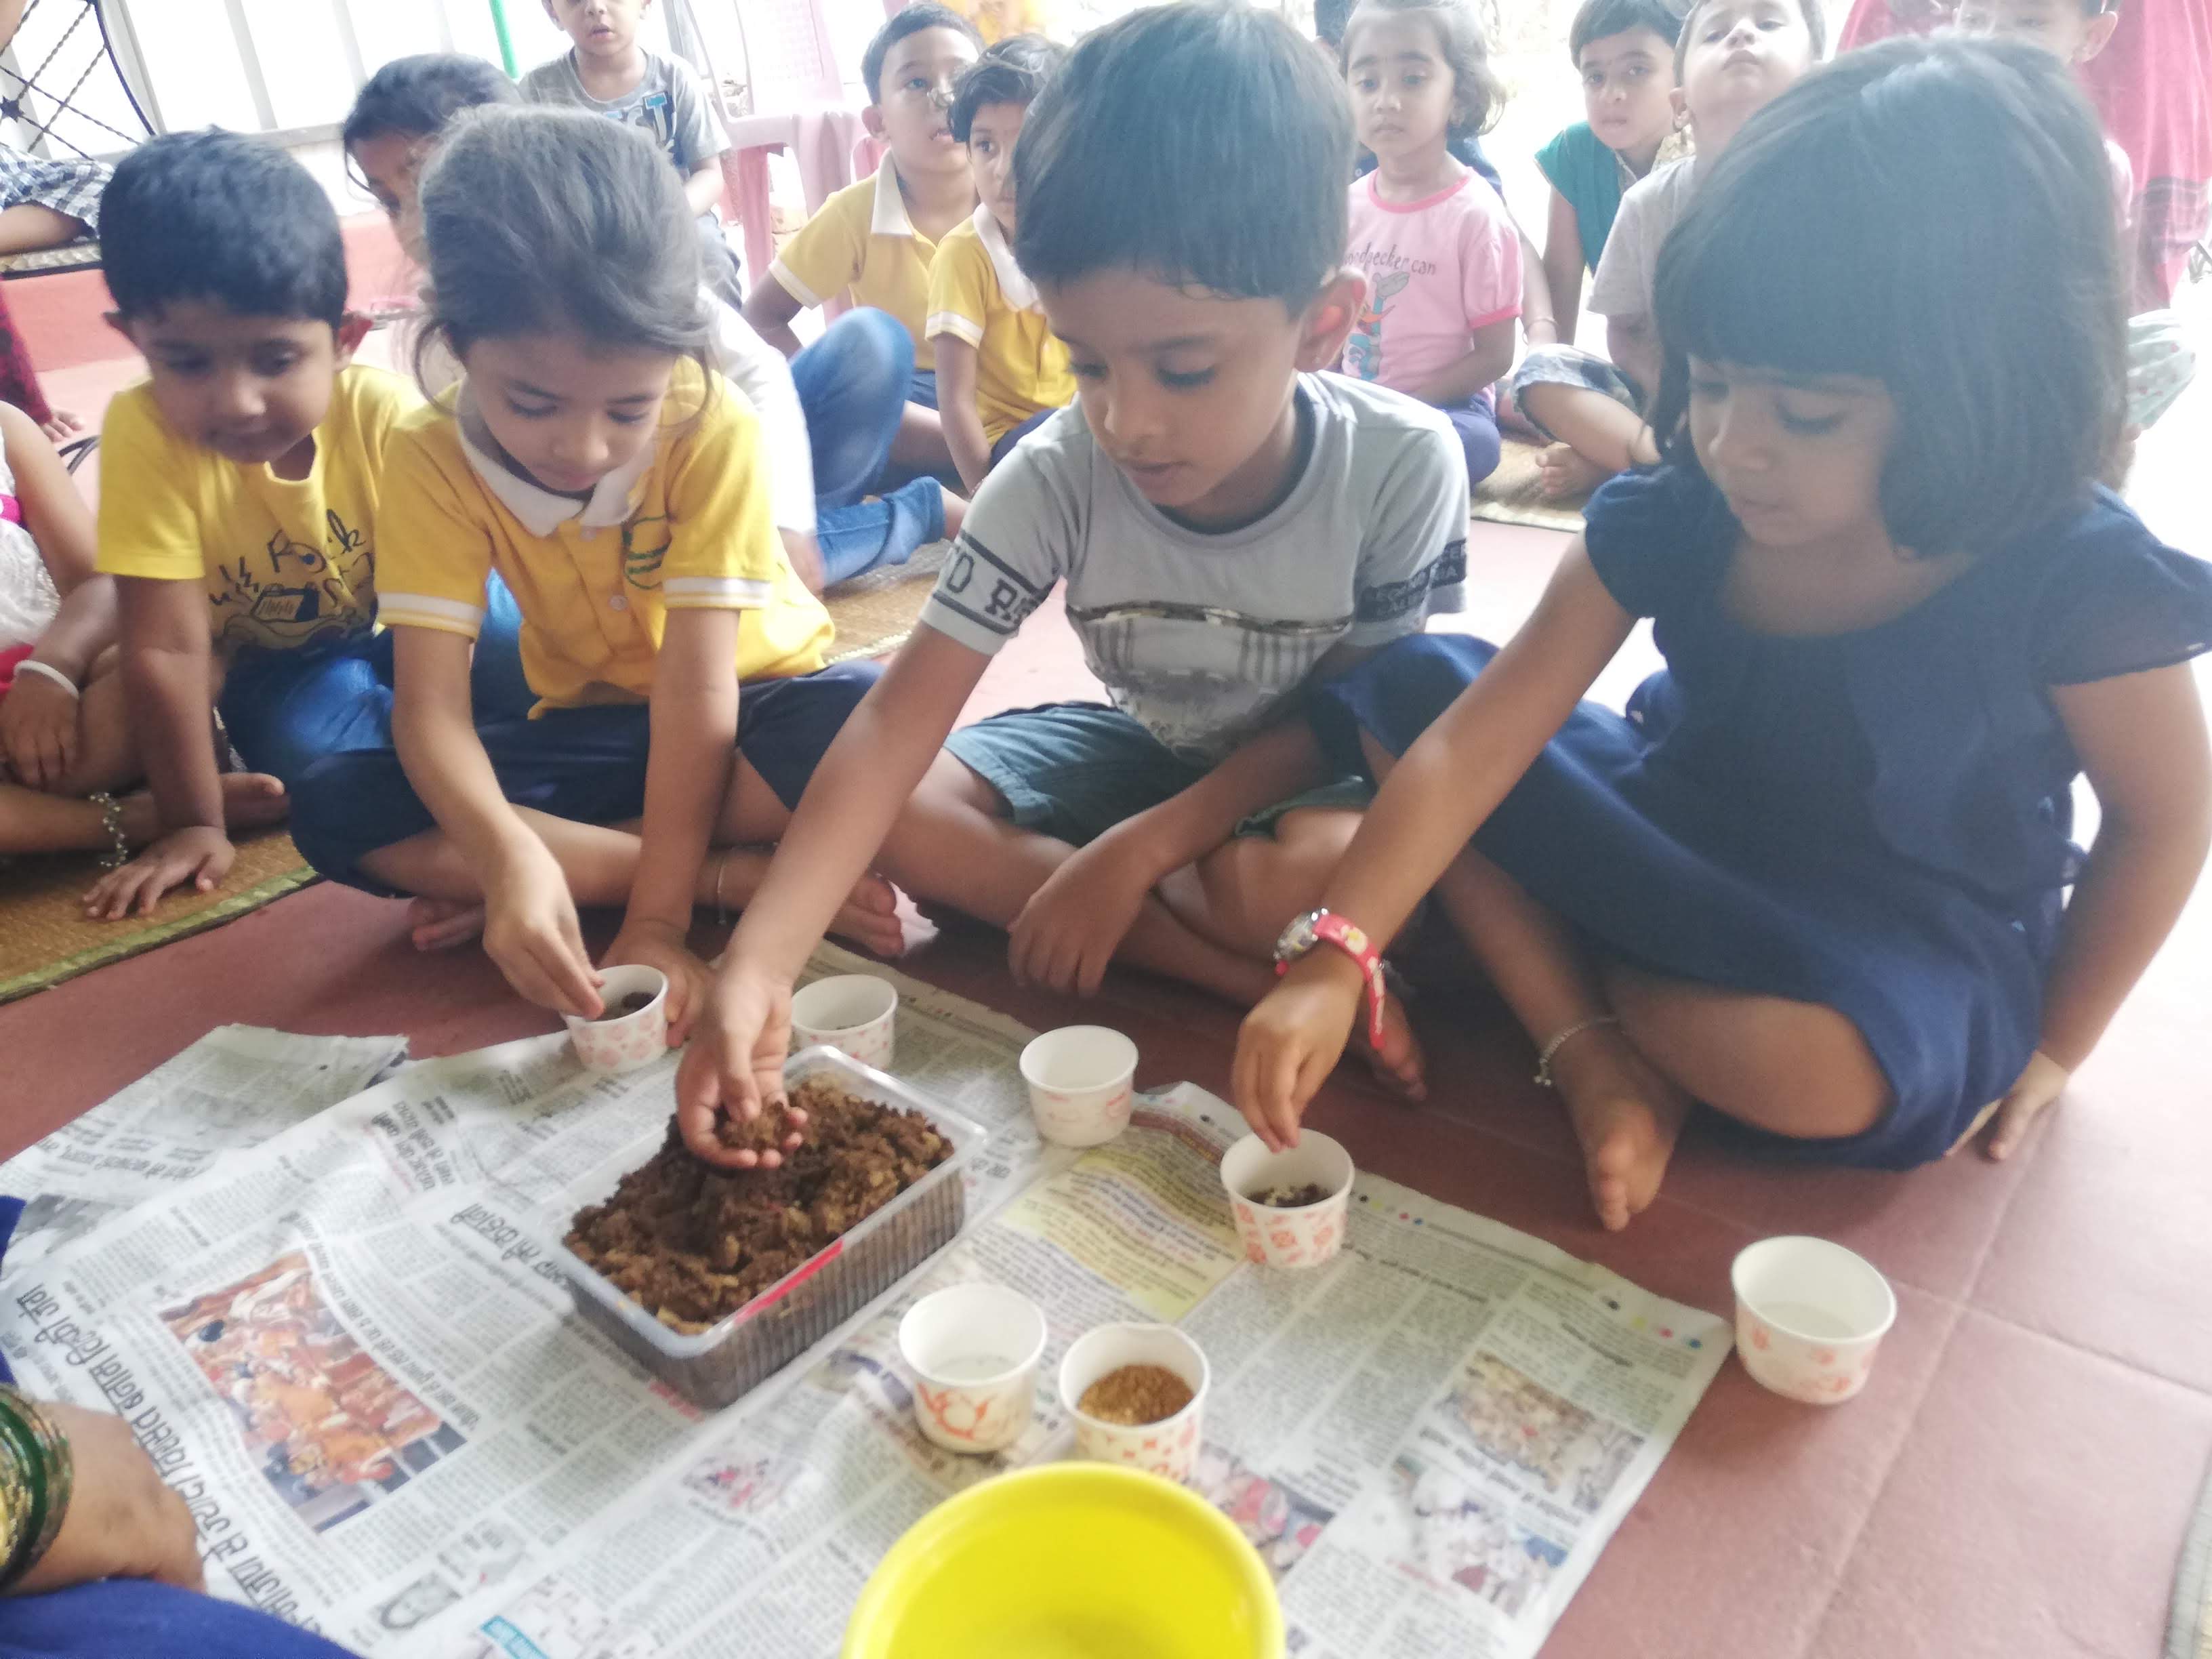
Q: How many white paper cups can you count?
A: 7